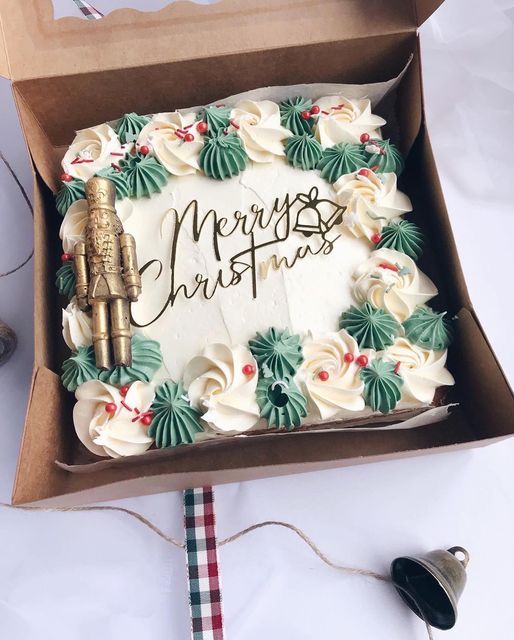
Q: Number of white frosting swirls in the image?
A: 12